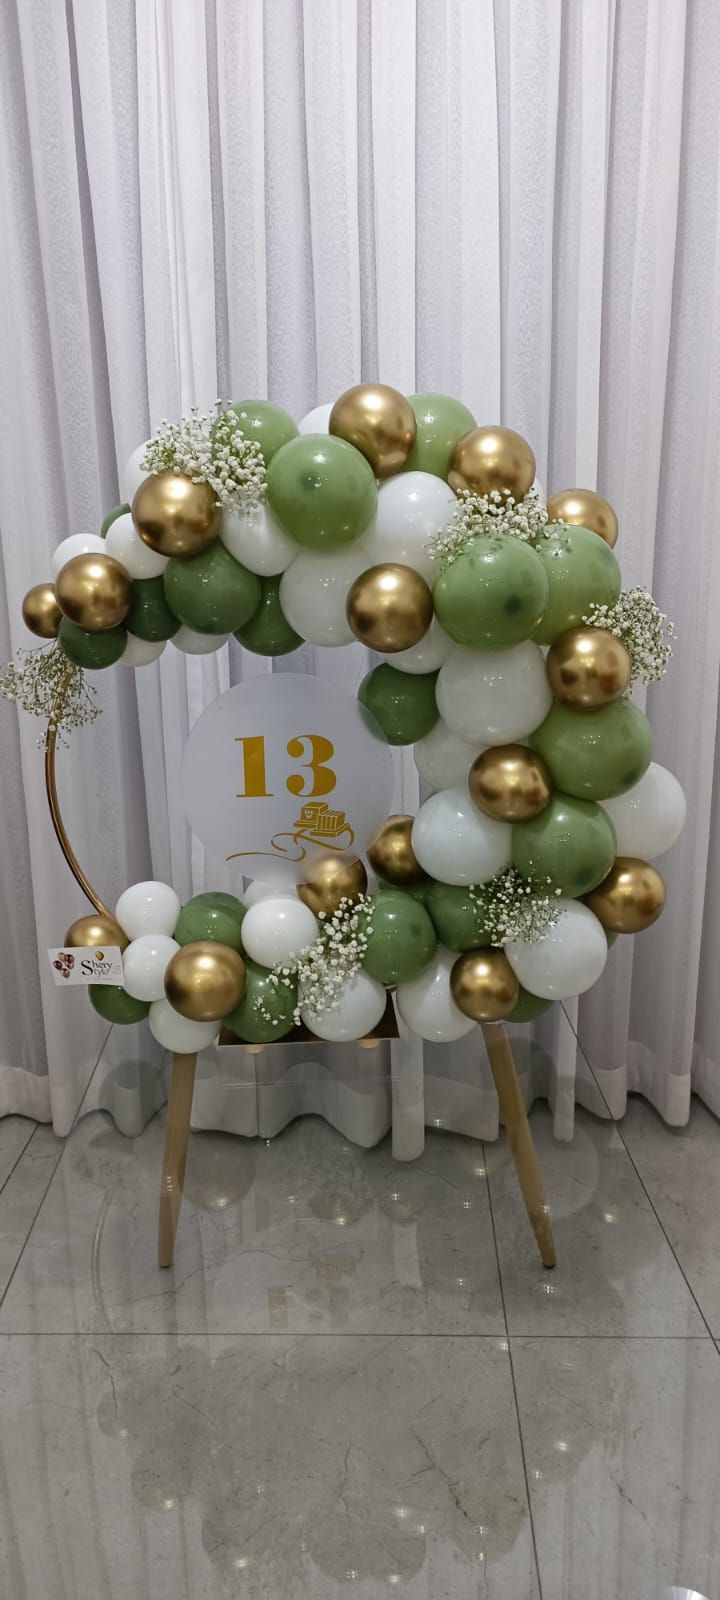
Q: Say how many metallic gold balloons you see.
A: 15